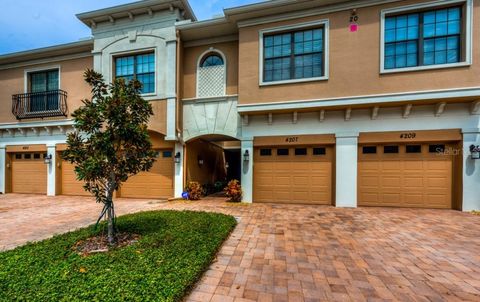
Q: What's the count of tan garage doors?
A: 5